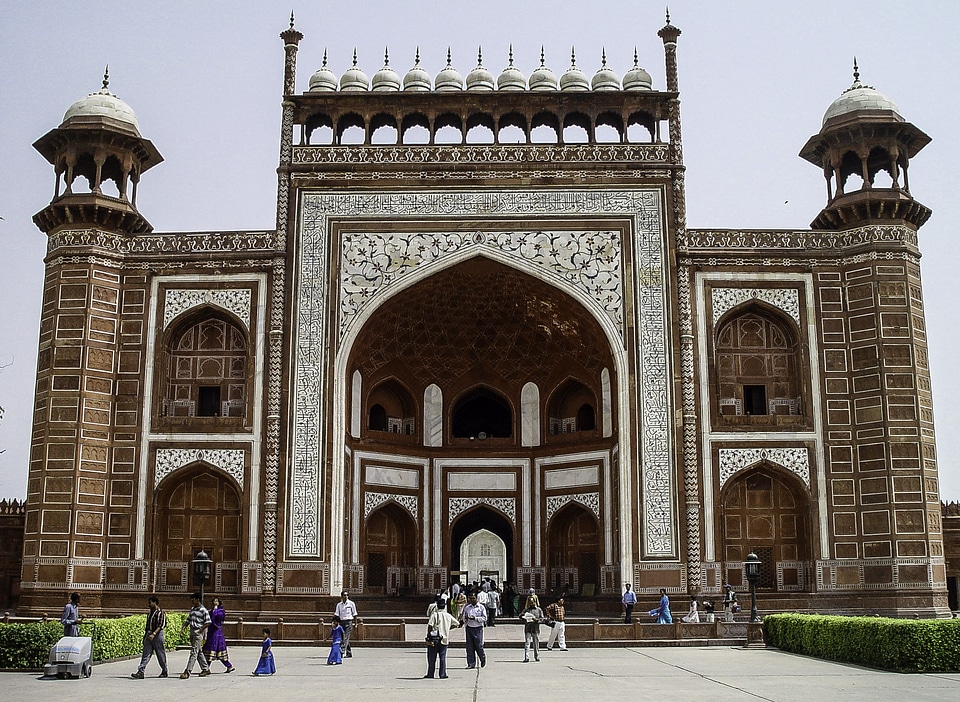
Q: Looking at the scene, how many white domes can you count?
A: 13